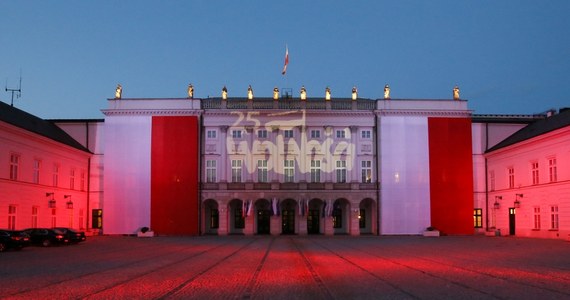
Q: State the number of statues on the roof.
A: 10